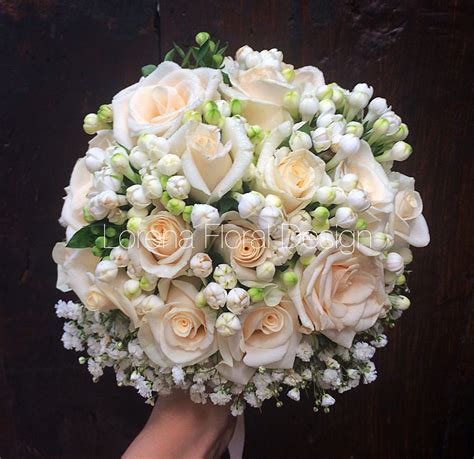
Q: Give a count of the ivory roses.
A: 13